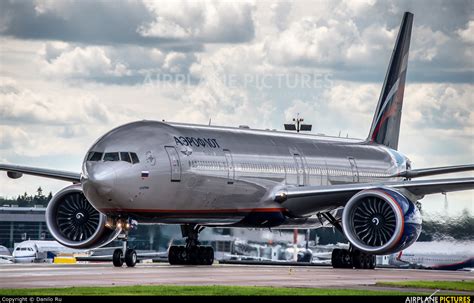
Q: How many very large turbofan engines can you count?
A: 2